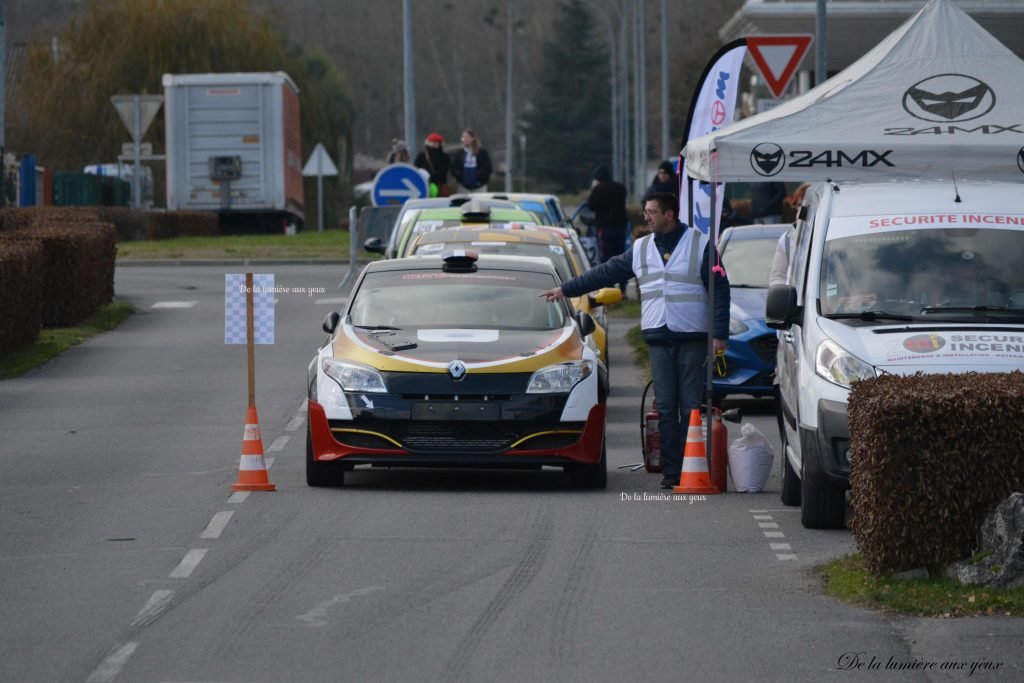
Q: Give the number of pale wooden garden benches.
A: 0